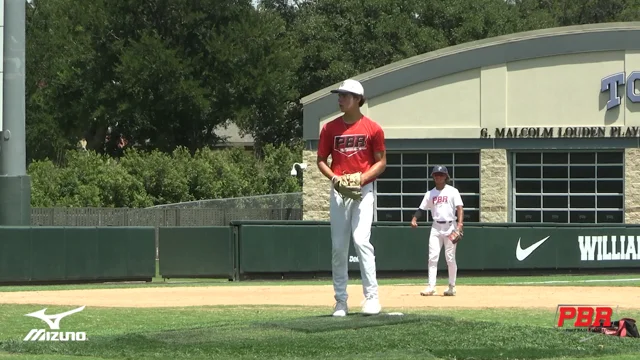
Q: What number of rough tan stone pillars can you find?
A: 3